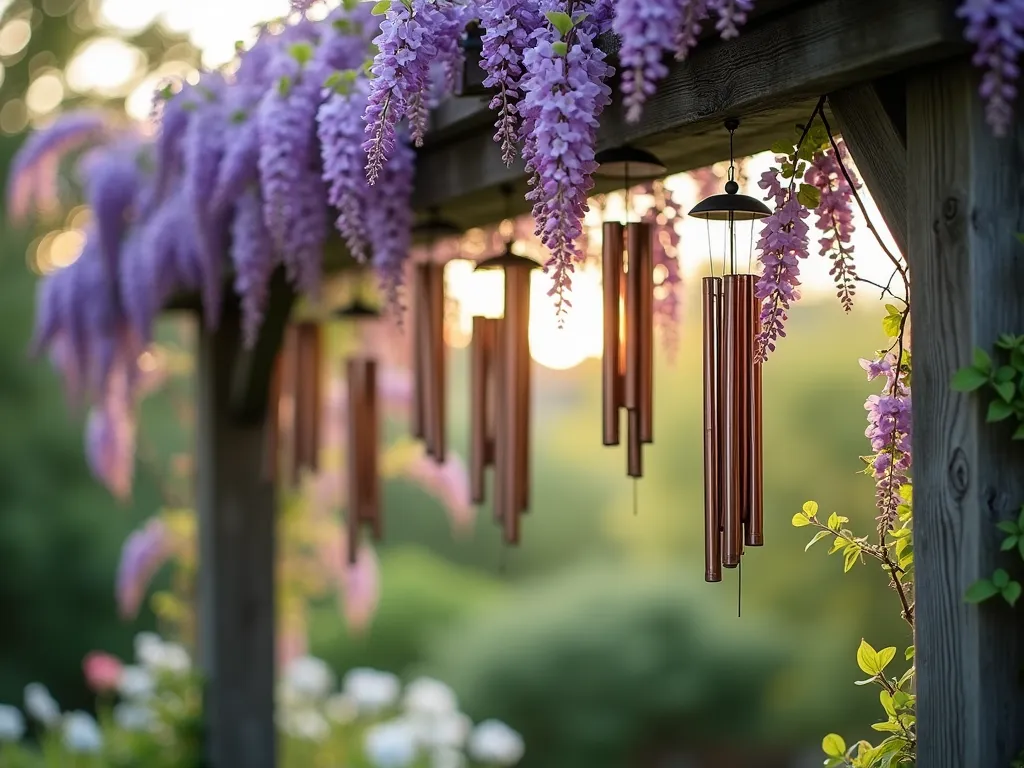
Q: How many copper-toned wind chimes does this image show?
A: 6